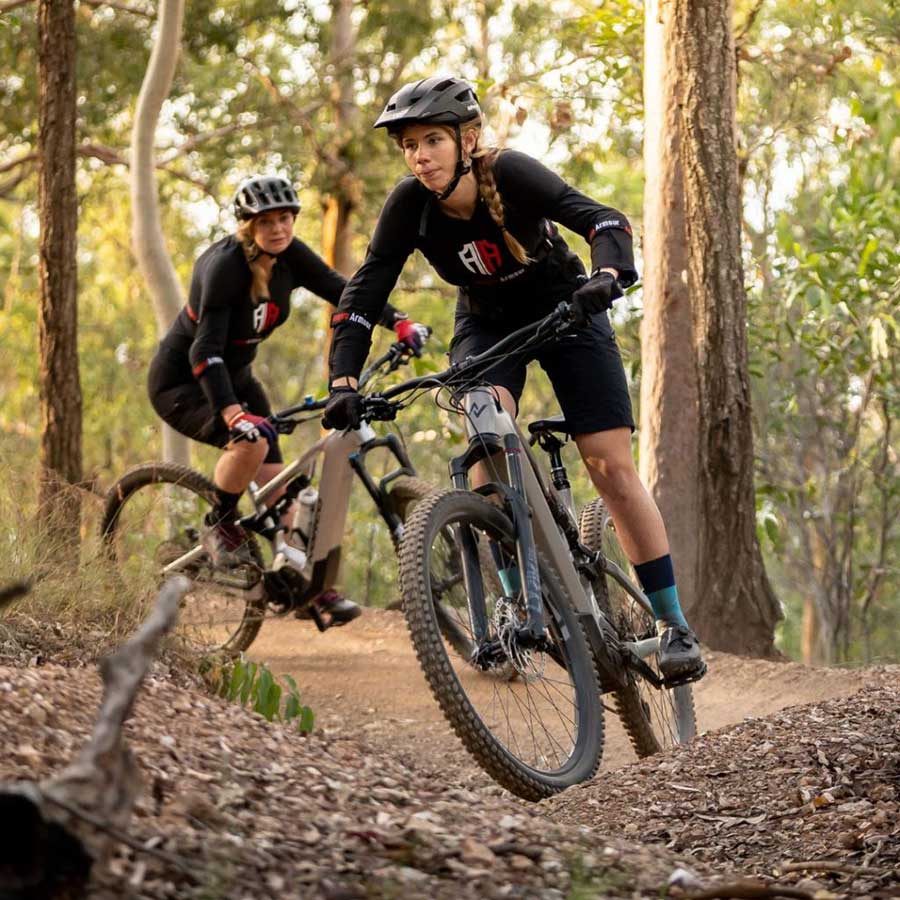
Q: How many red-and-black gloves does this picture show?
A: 2